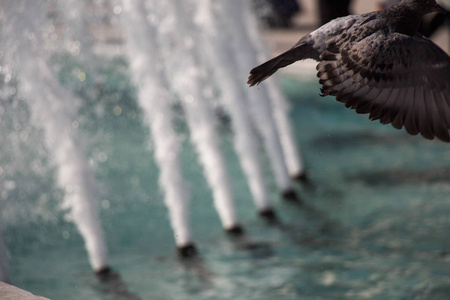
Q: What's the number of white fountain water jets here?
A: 6